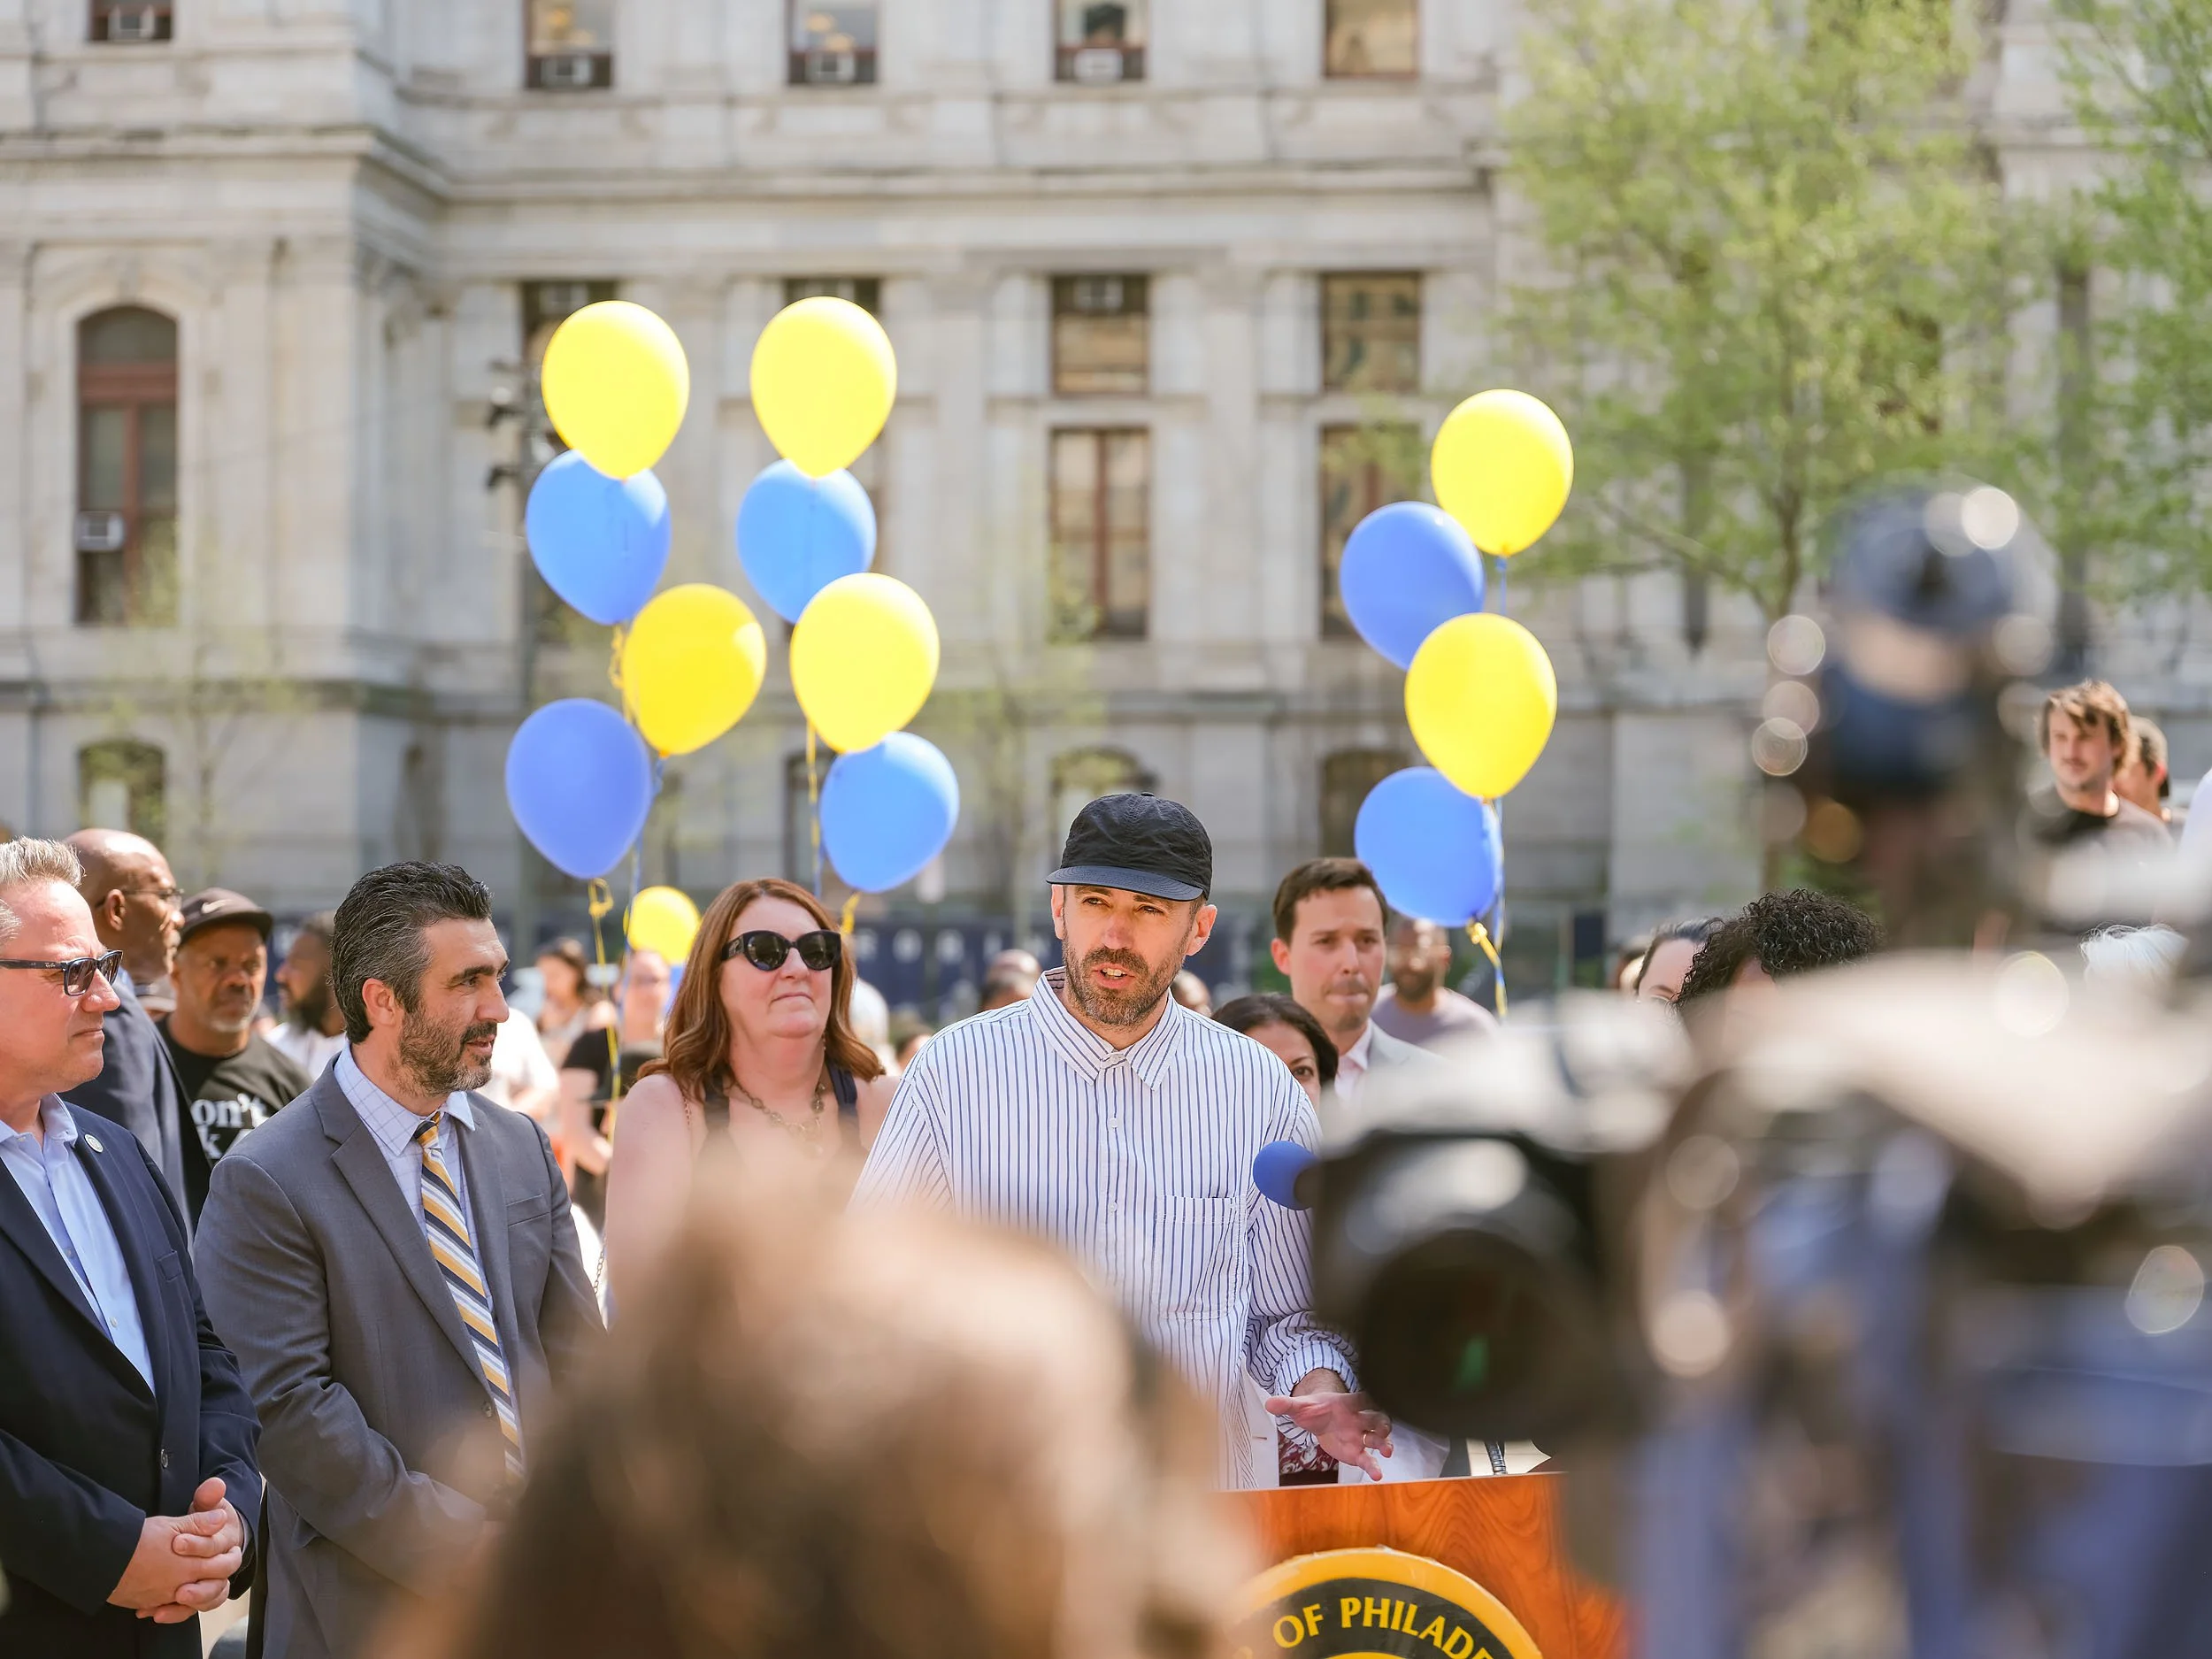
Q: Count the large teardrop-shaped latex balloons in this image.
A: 12